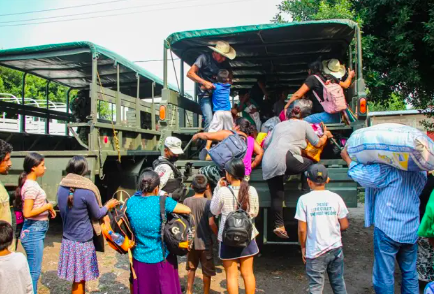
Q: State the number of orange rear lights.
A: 2